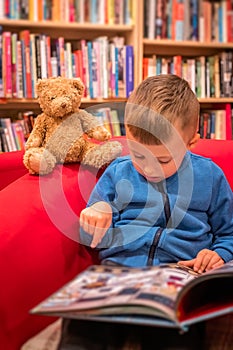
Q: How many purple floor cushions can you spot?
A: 0